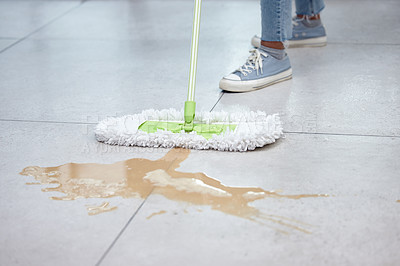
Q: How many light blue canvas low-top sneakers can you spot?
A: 2